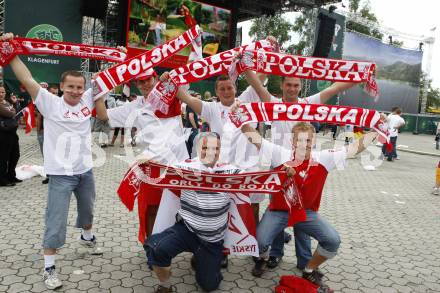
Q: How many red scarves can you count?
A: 6